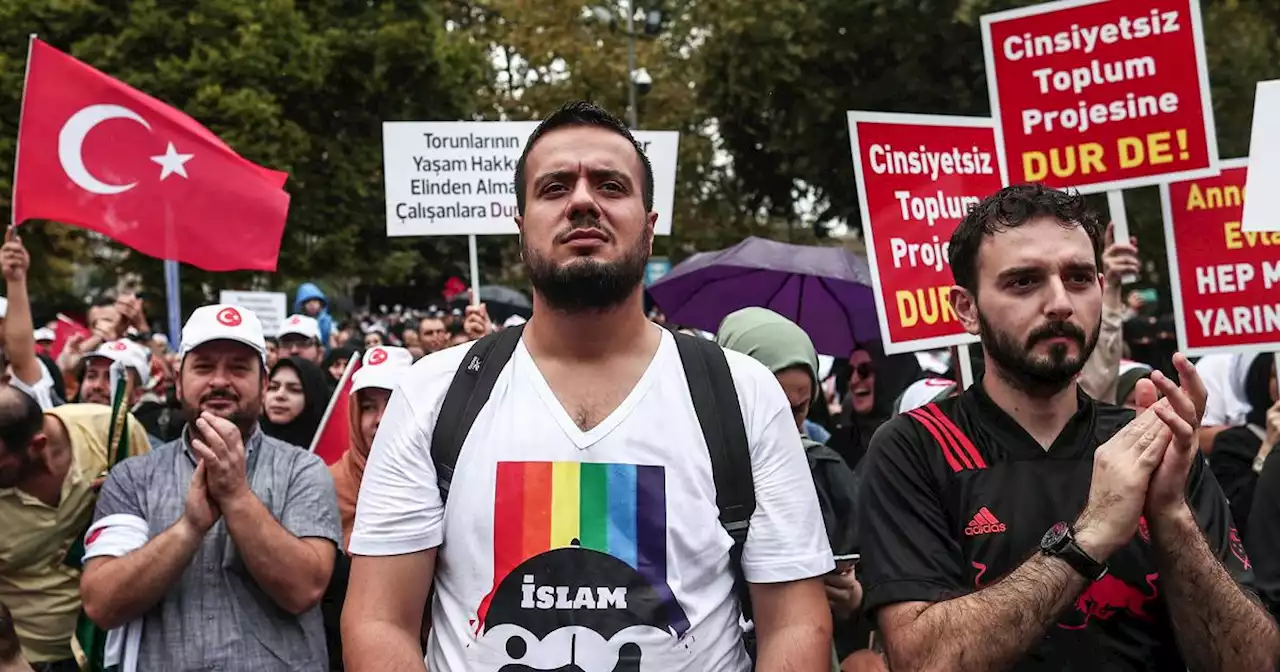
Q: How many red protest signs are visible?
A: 3